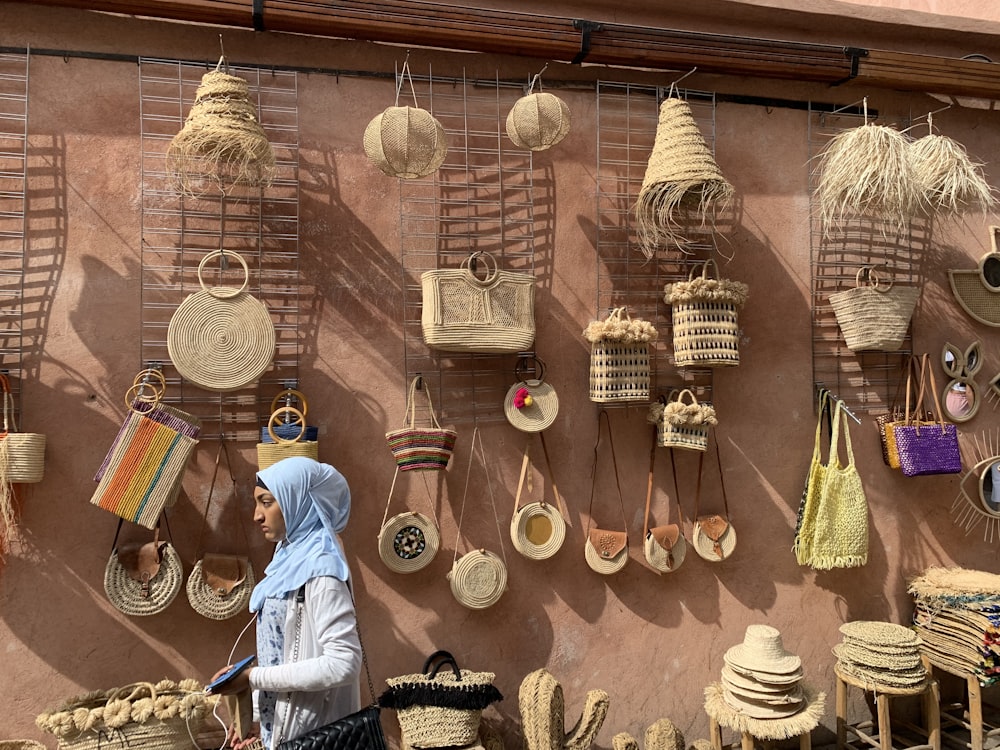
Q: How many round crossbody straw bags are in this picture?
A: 8